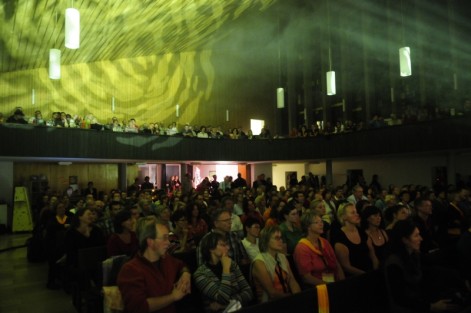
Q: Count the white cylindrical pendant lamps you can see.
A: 5